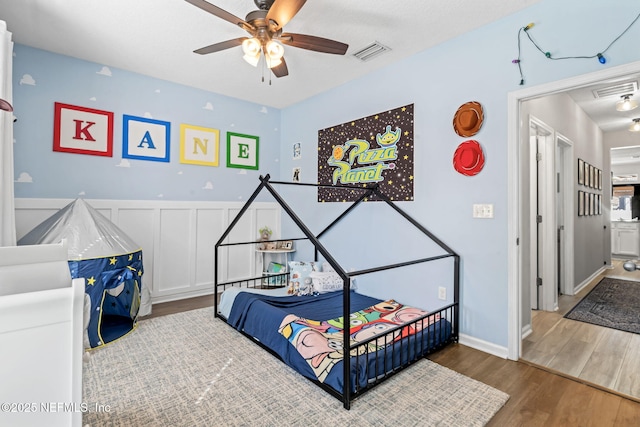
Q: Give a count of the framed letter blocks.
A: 4